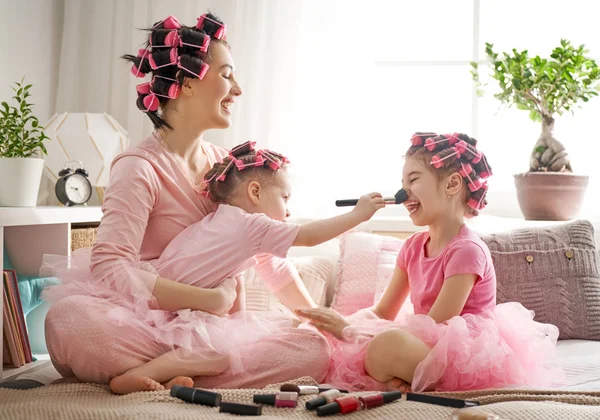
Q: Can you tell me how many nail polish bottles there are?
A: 4